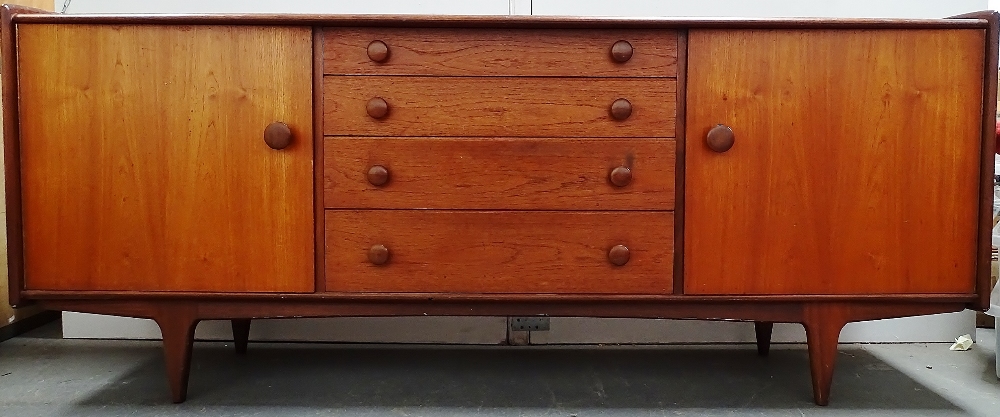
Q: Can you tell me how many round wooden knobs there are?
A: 10